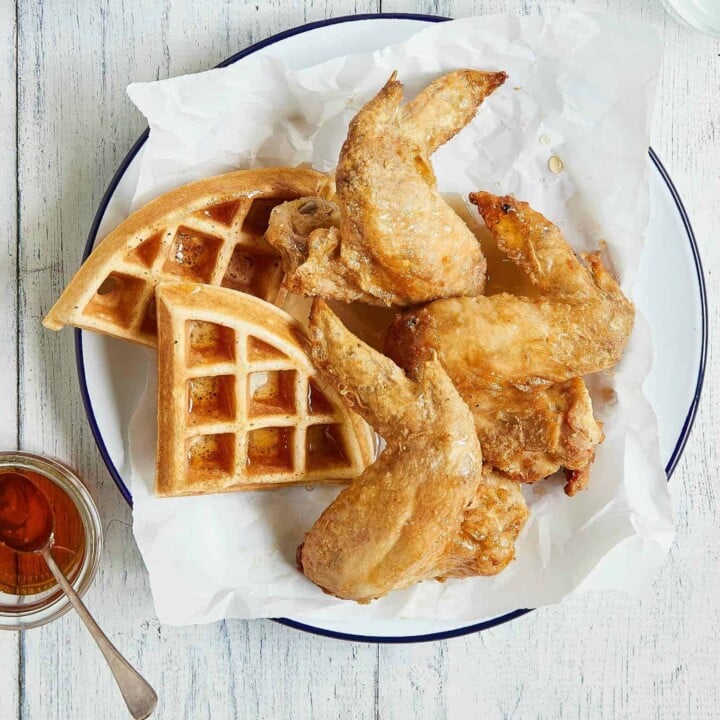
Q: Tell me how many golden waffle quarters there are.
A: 2